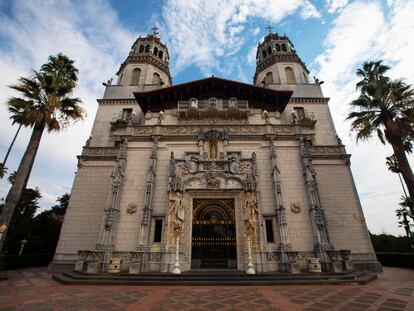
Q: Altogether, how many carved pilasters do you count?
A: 4